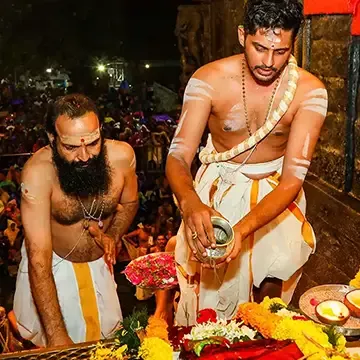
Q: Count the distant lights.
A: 3